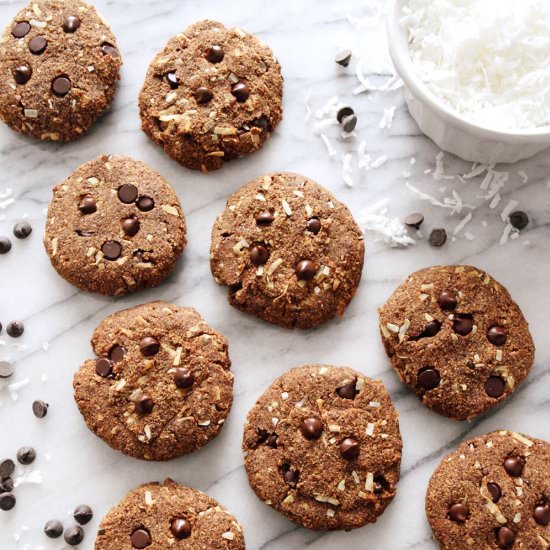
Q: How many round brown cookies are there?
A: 9